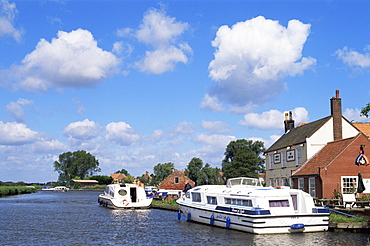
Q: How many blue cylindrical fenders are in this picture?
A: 5